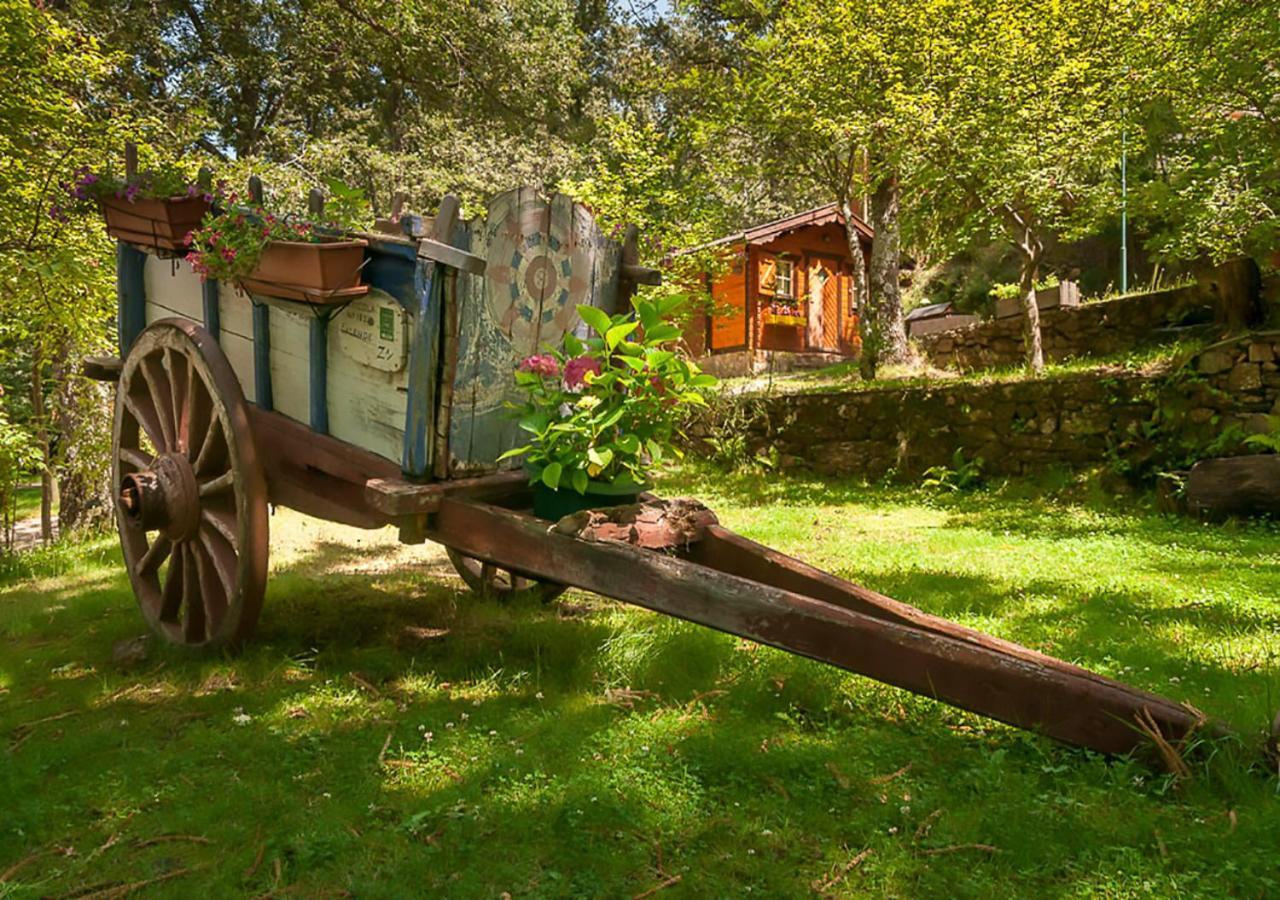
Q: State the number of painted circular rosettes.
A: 1